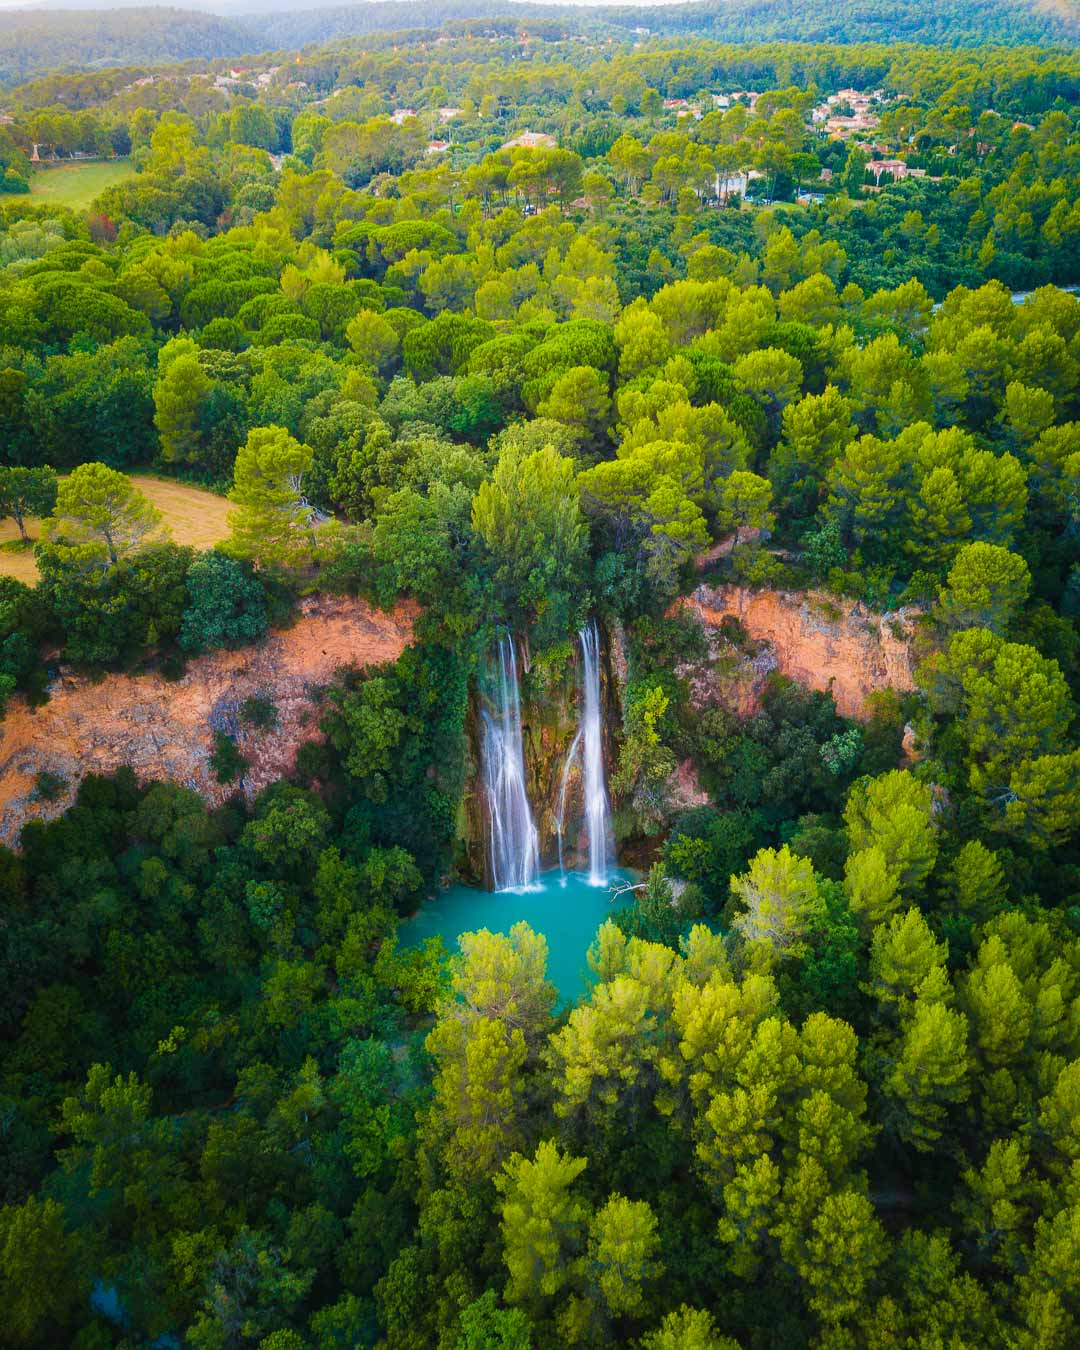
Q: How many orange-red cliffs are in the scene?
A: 2